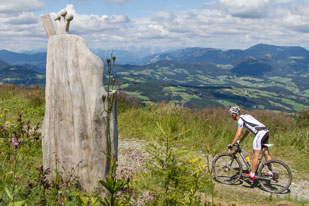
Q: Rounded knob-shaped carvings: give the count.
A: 3